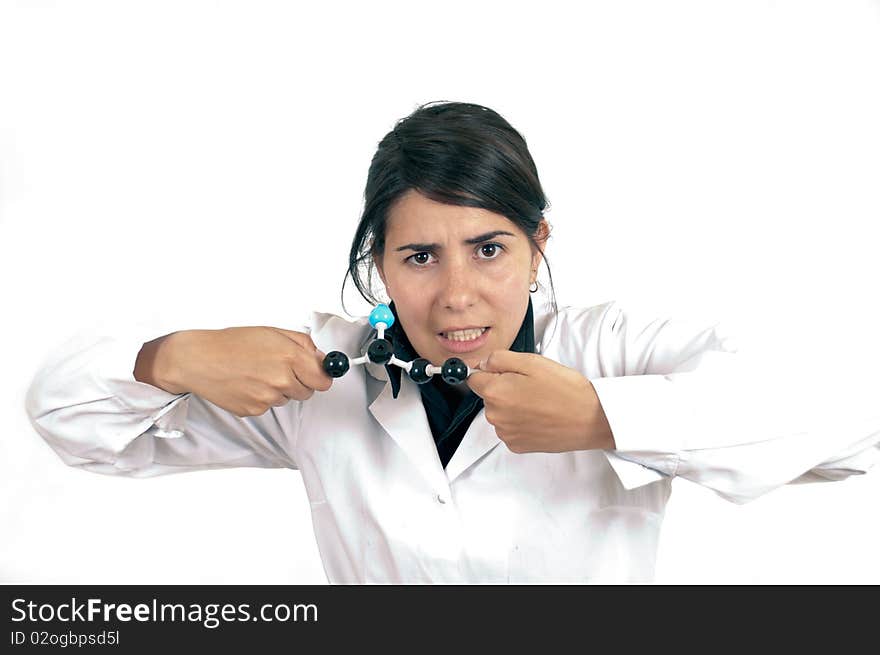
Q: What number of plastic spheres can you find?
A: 5